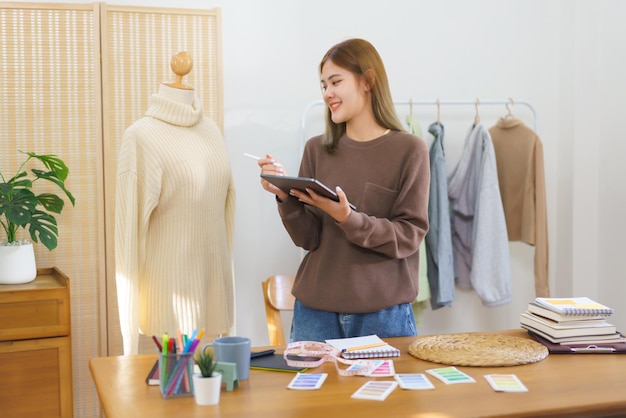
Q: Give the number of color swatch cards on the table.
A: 7